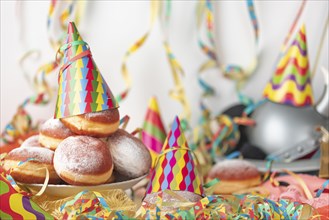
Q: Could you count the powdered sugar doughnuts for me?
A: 8